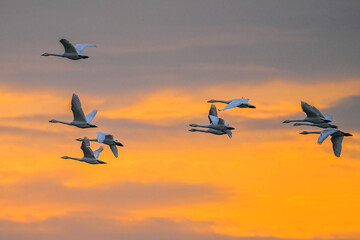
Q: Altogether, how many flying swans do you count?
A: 10